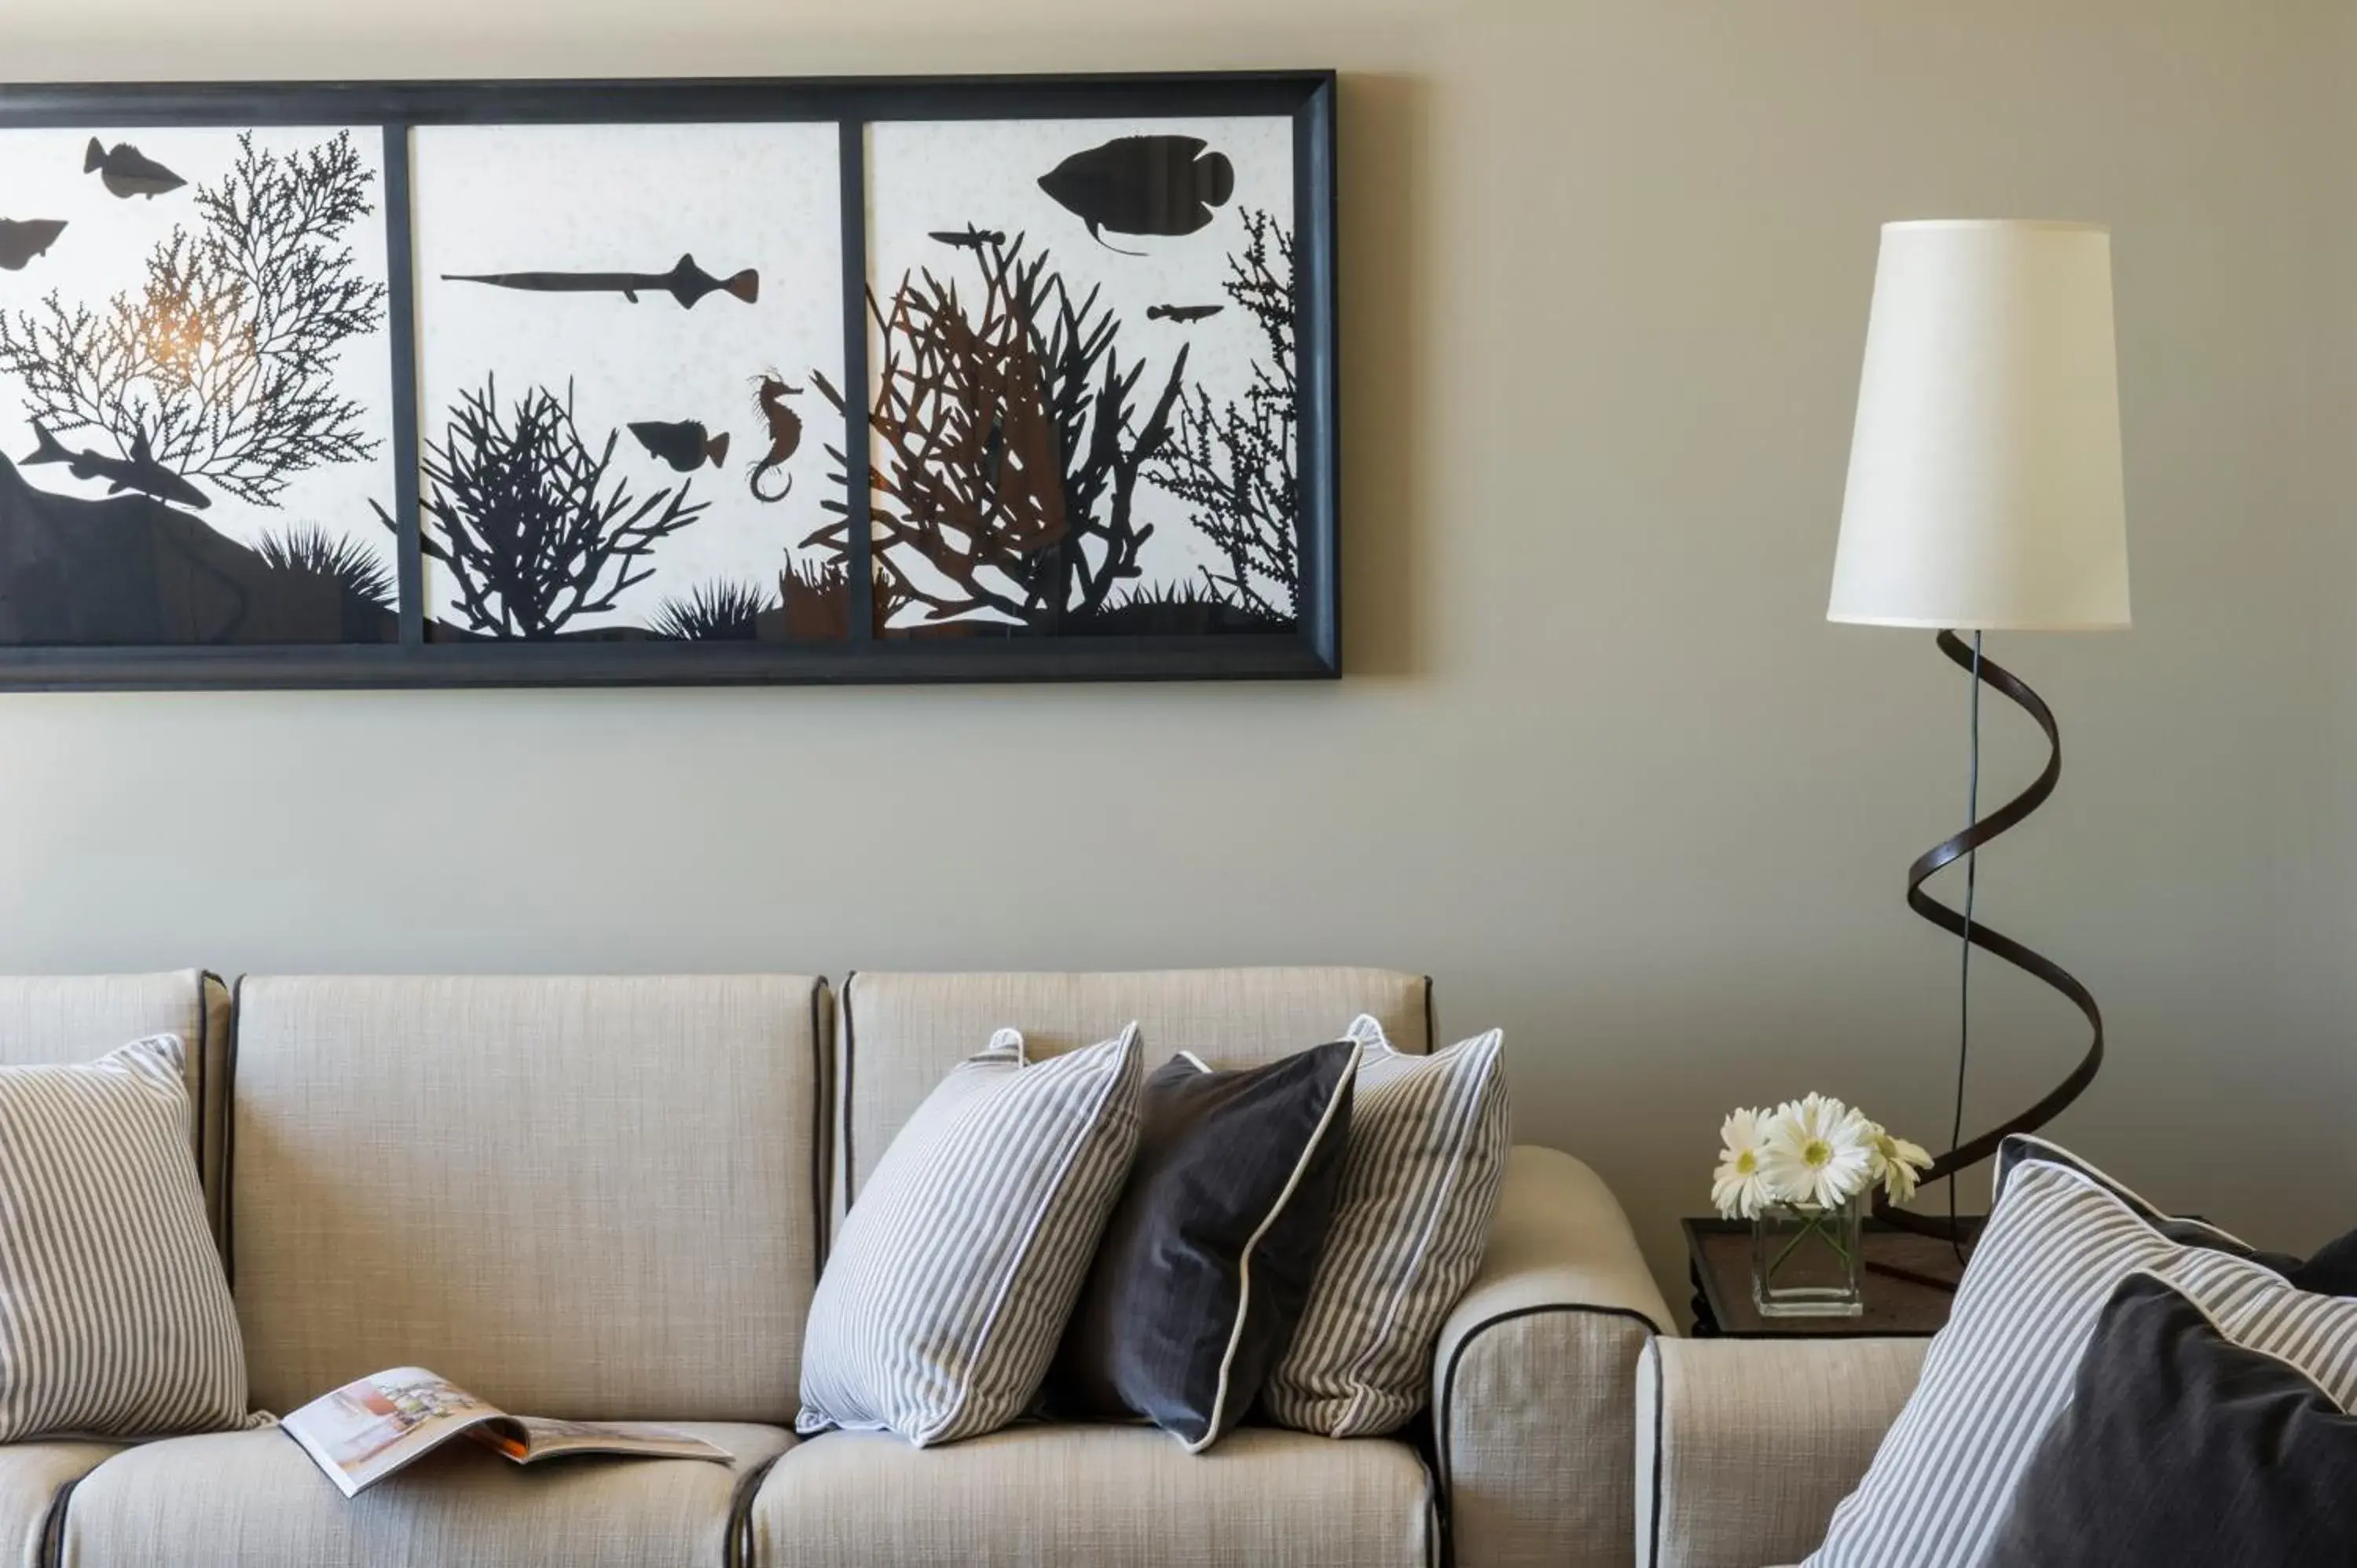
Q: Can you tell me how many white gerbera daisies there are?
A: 3